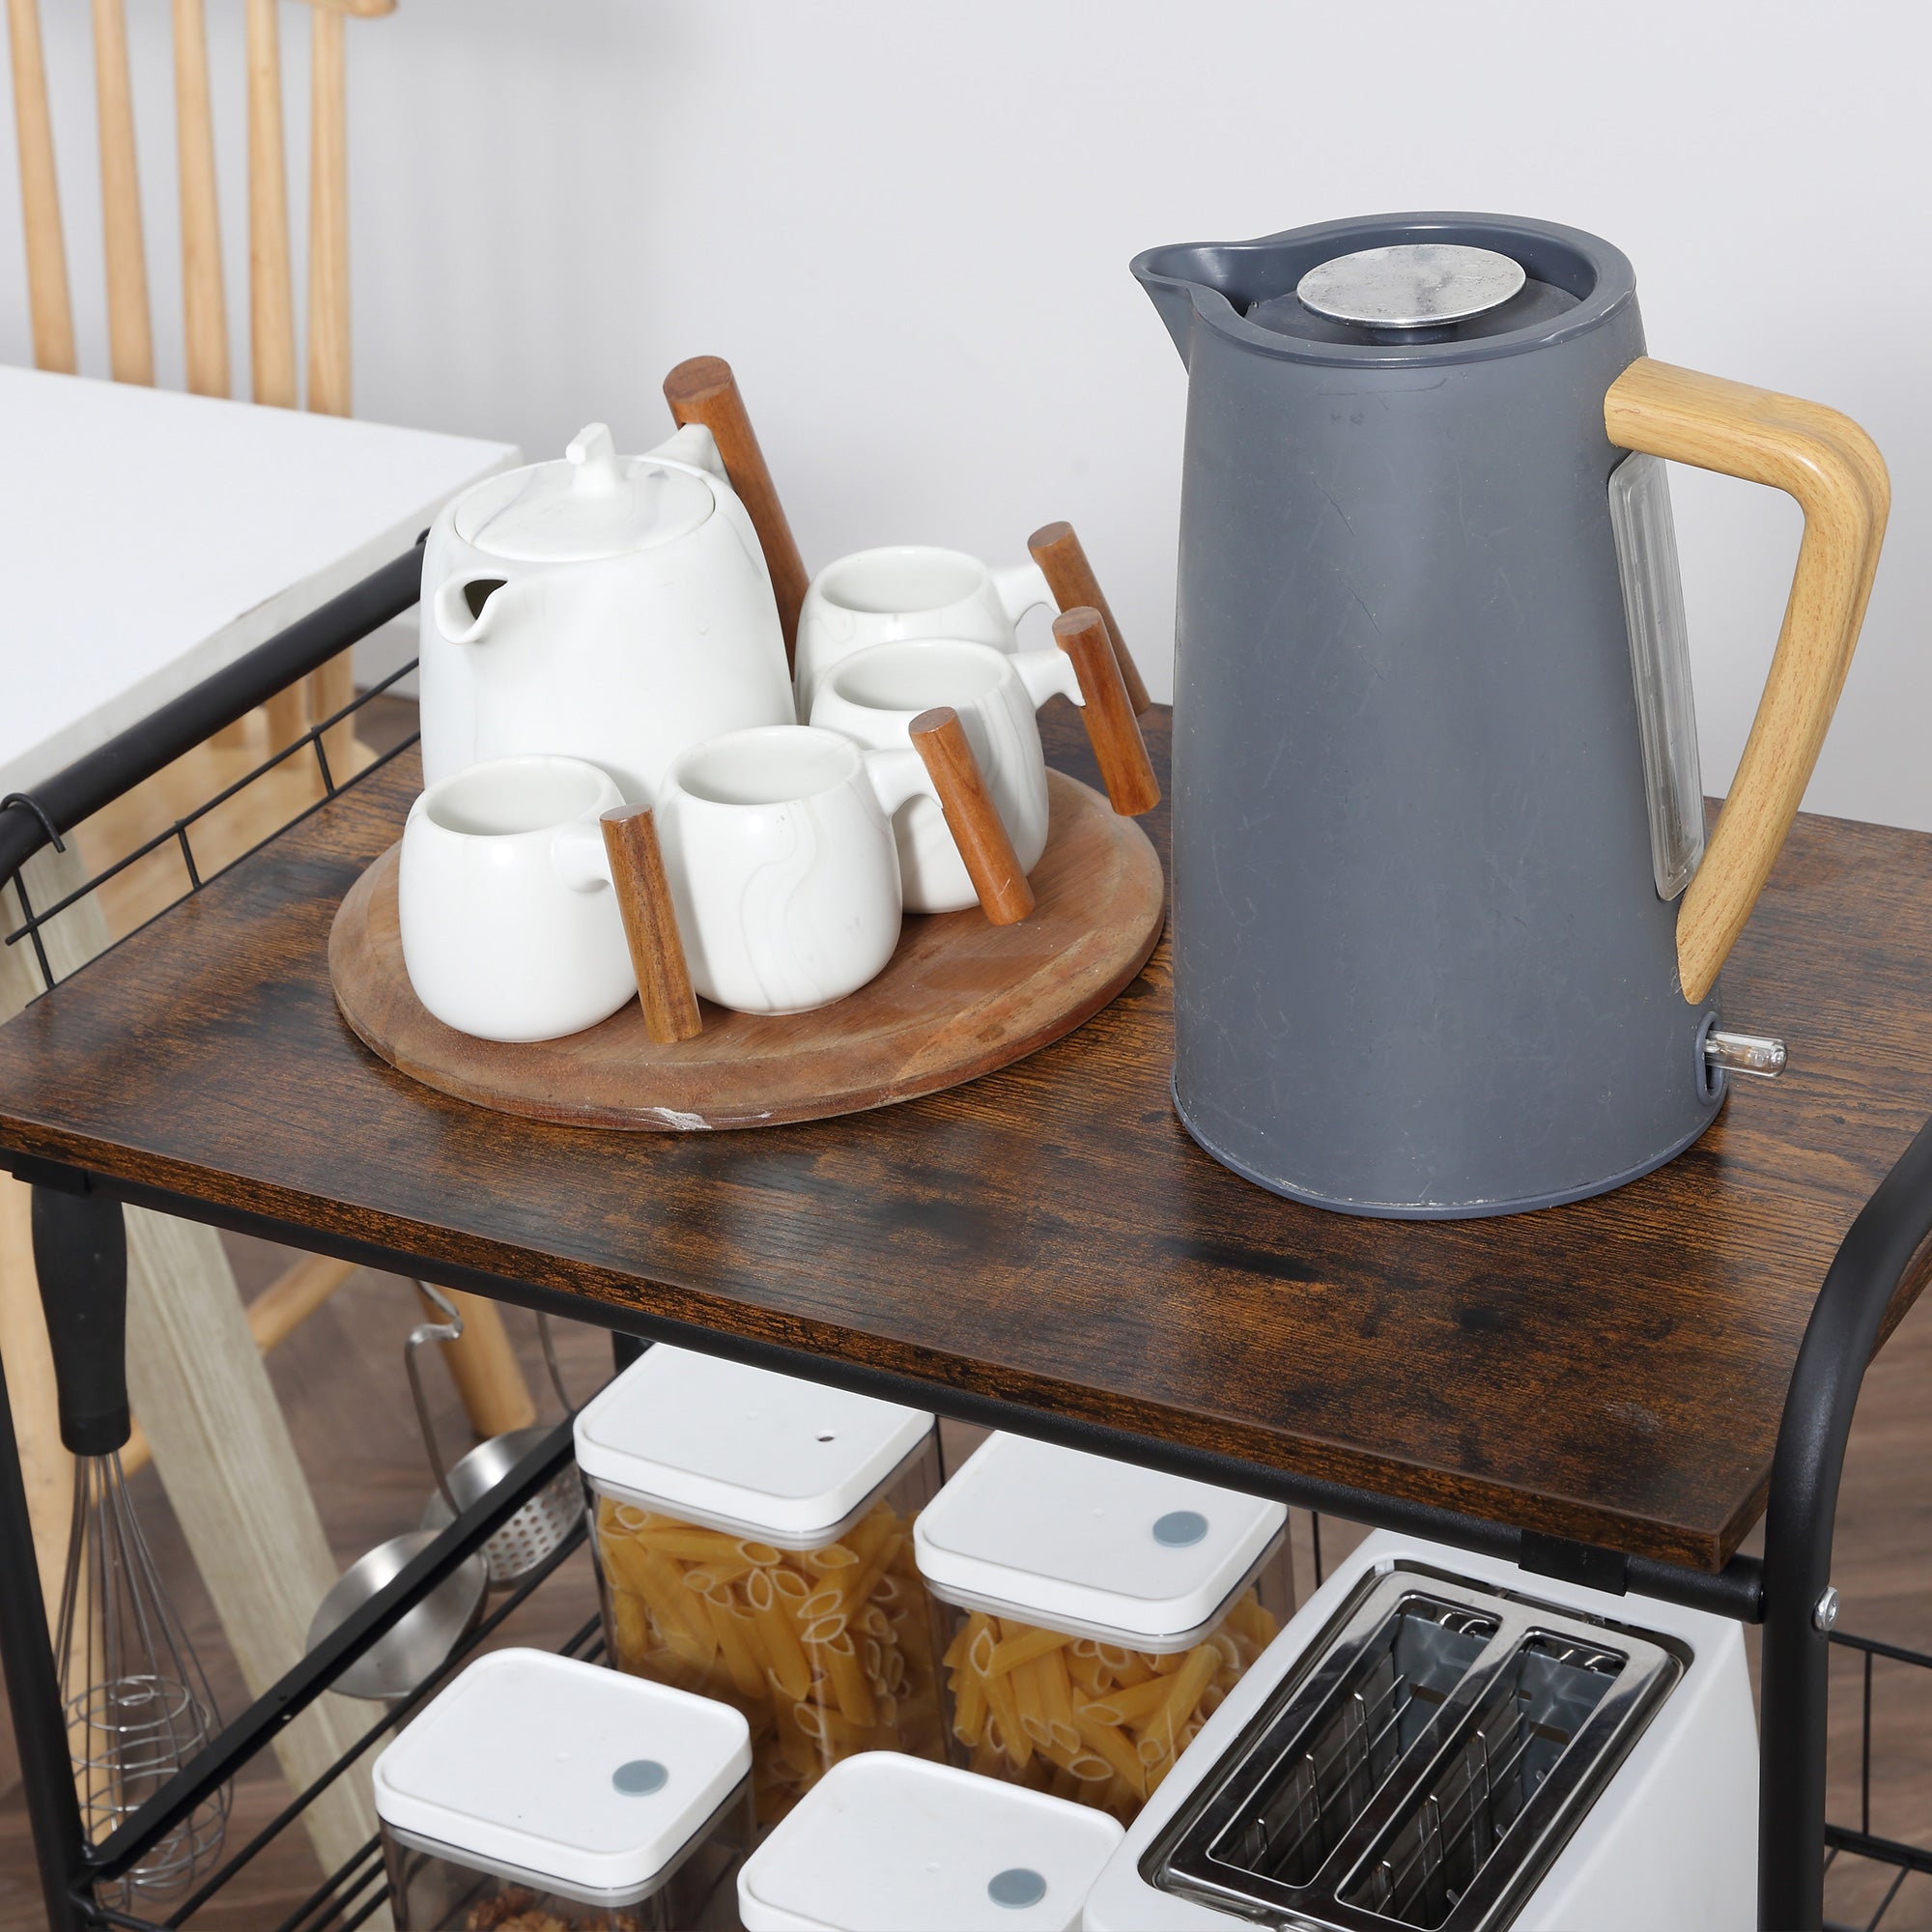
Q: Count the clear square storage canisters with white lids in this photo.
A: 4